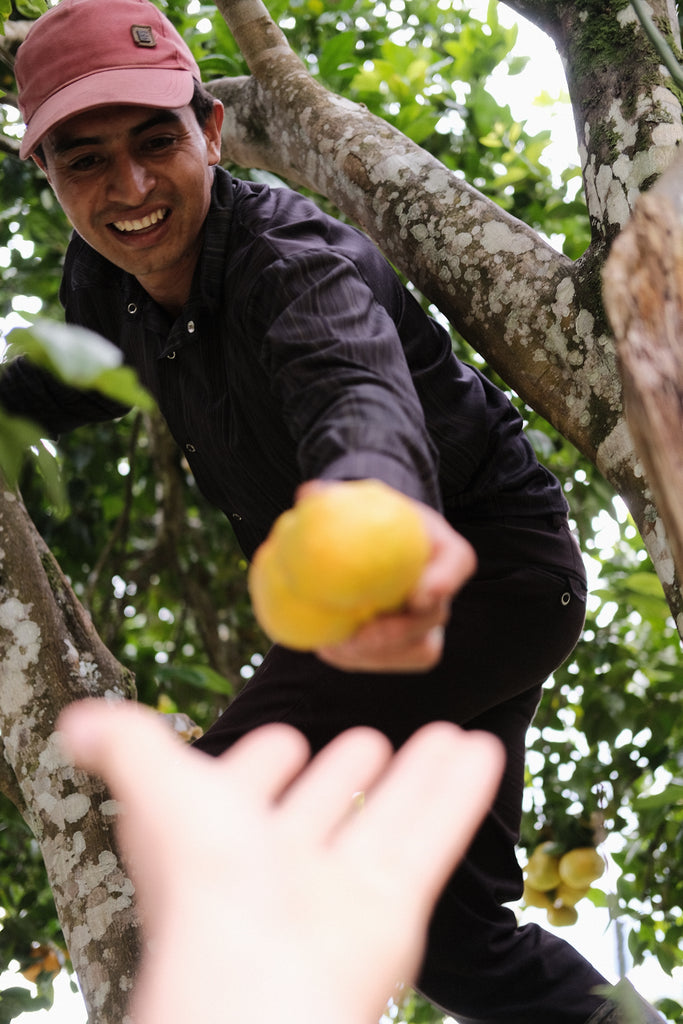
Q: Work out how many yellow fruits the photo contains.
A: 7